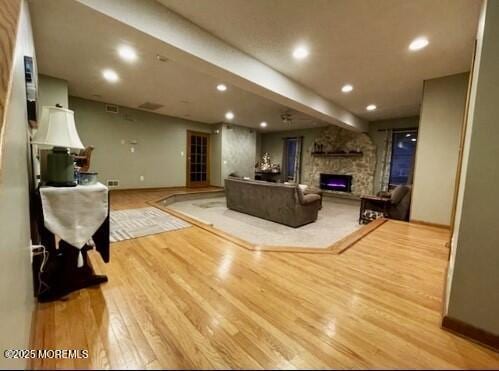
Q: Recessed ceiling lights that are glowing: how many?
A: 9